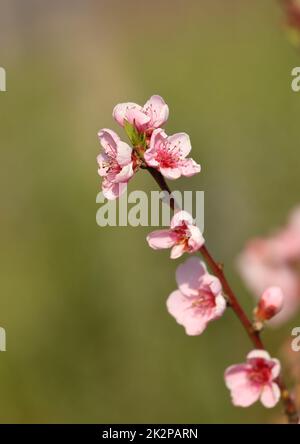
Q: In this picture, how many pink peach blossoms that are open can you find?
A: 6